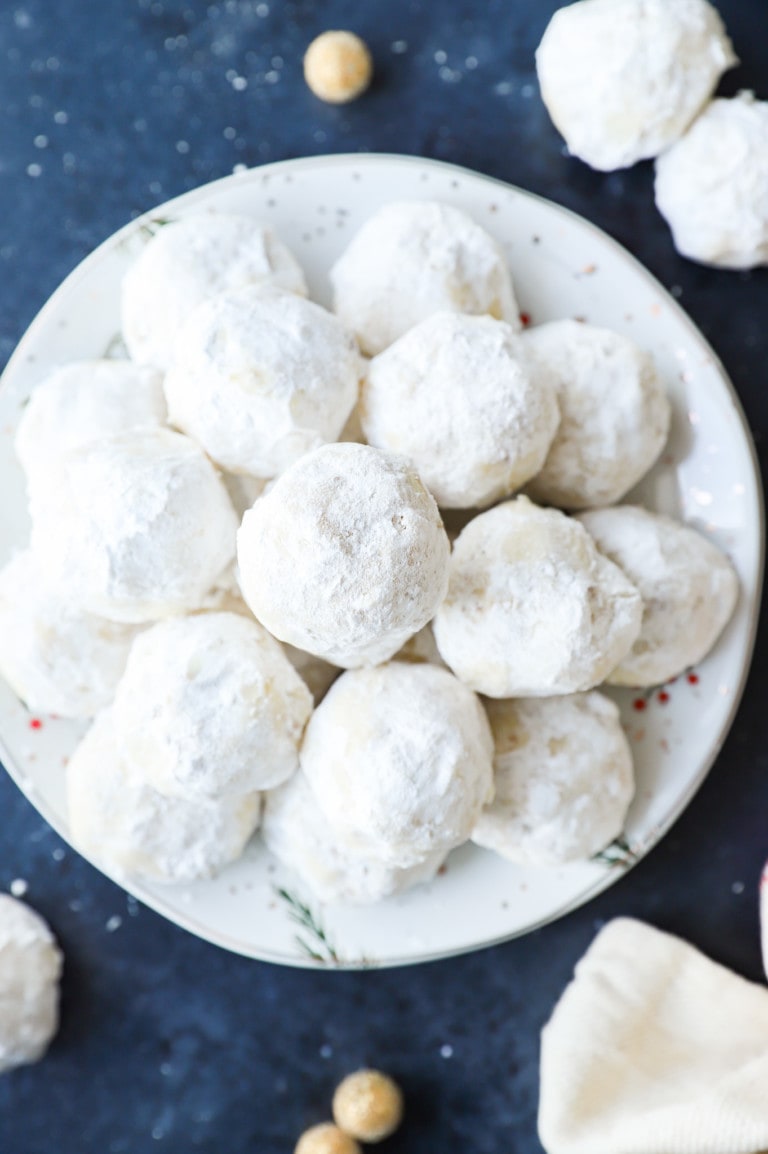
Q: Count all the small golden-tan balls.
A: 3